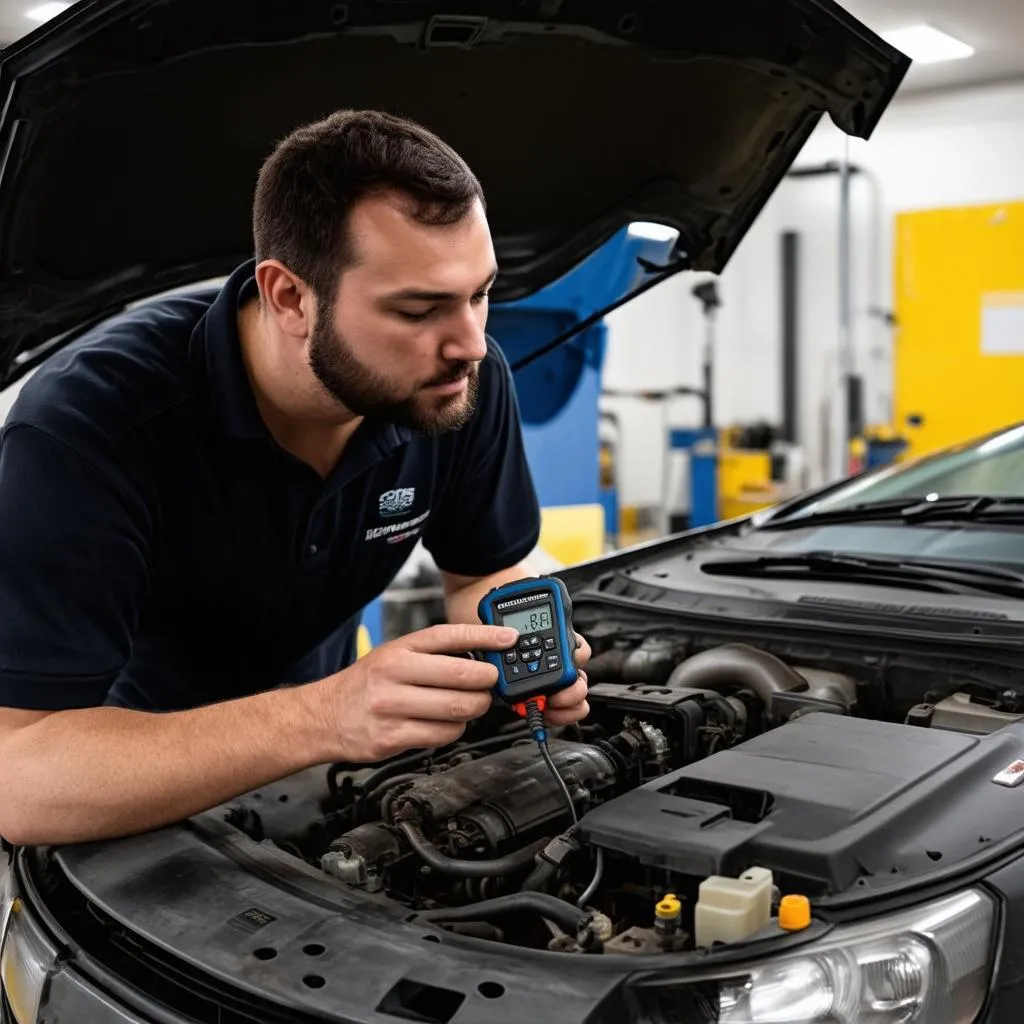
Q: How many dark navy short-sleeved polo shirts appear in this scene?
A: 1